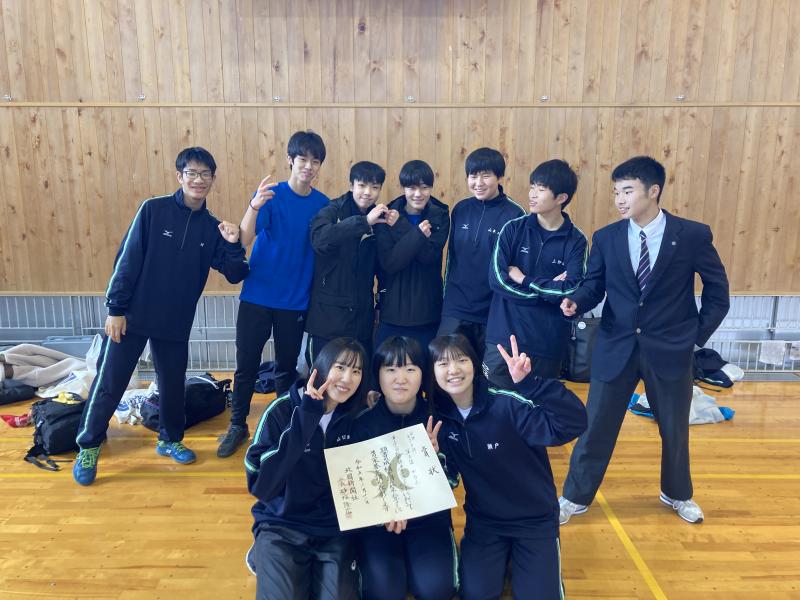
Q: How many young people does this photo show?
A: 10